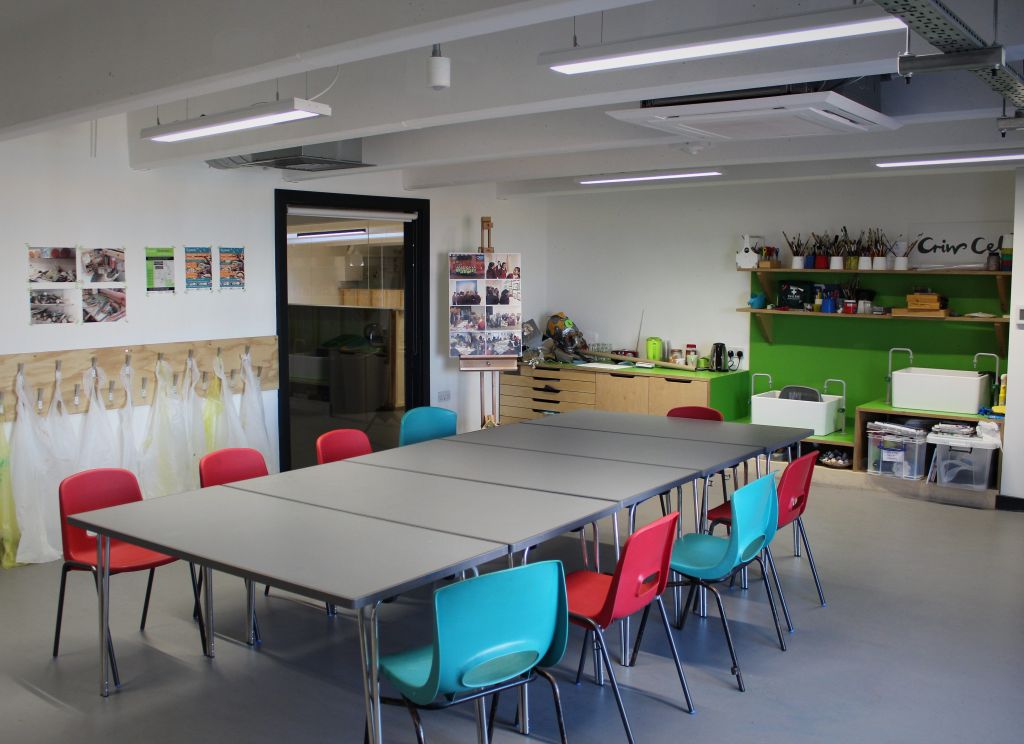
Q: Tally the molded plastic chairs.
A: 9